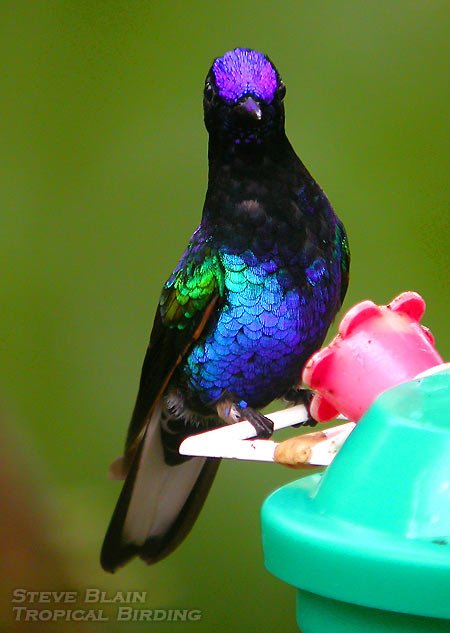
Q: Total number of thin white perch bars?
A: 2